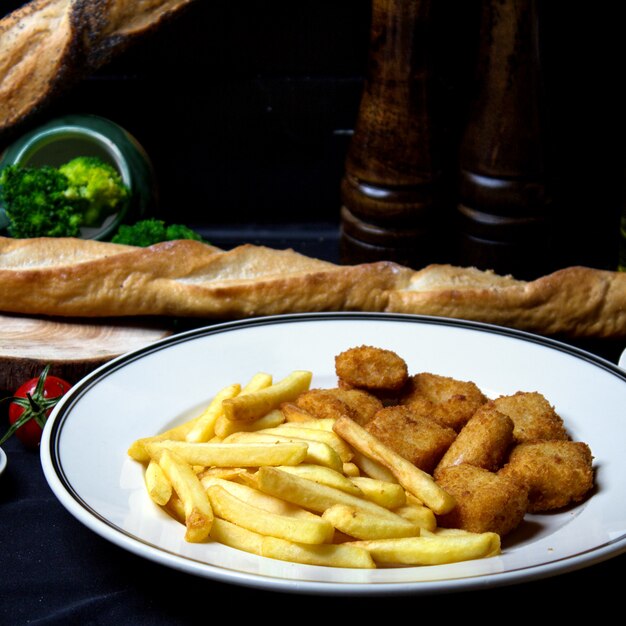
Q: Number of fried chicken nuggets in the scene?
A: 8